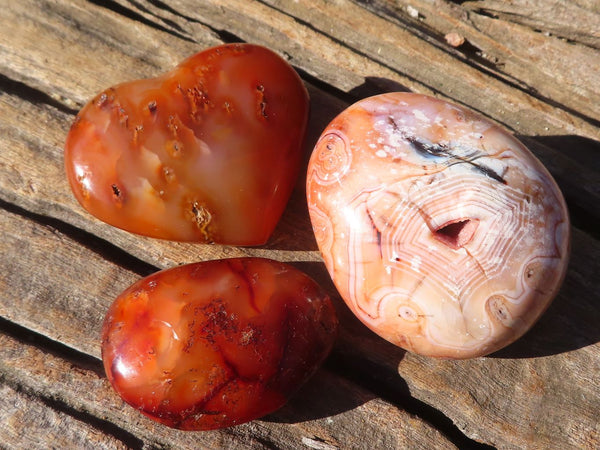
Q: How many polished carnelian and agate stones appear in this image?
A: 3